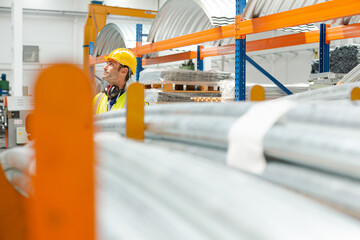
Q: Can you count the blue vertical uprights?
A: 5